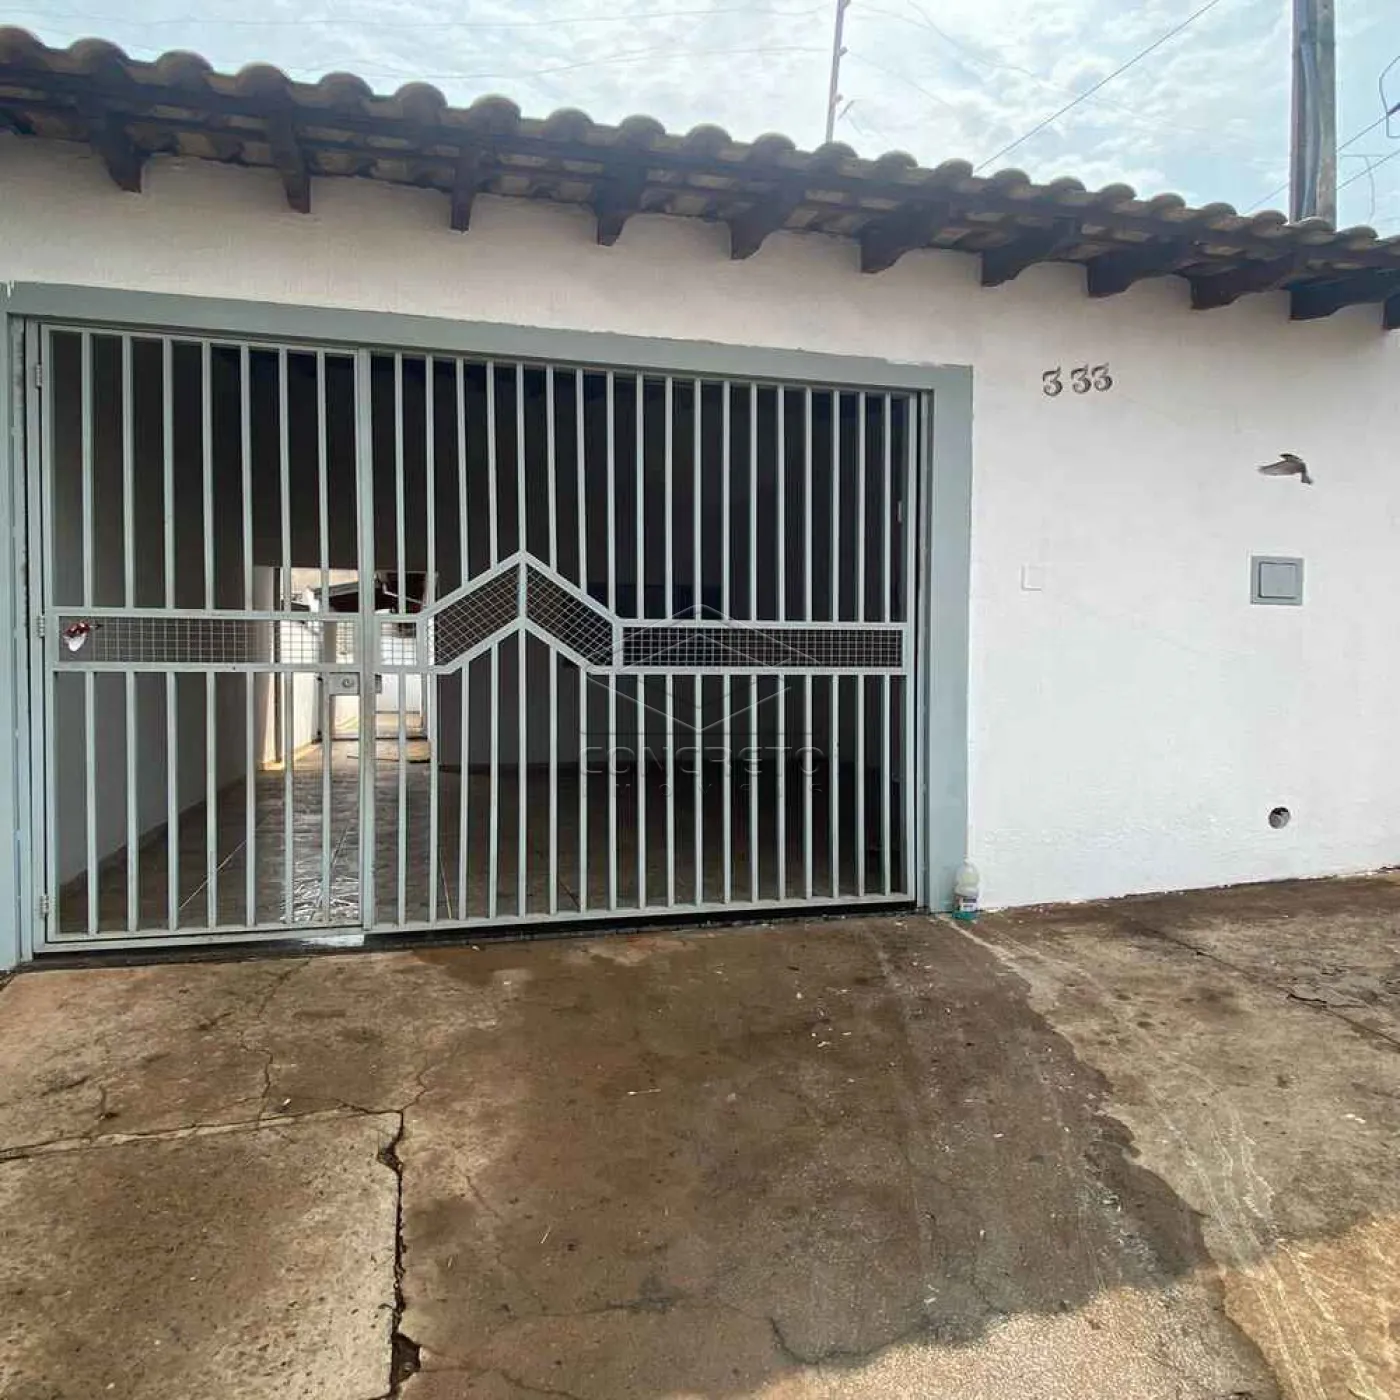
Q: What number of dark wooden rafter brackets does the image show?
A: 11